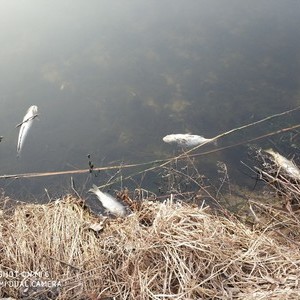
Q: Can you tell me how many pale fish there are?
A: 4